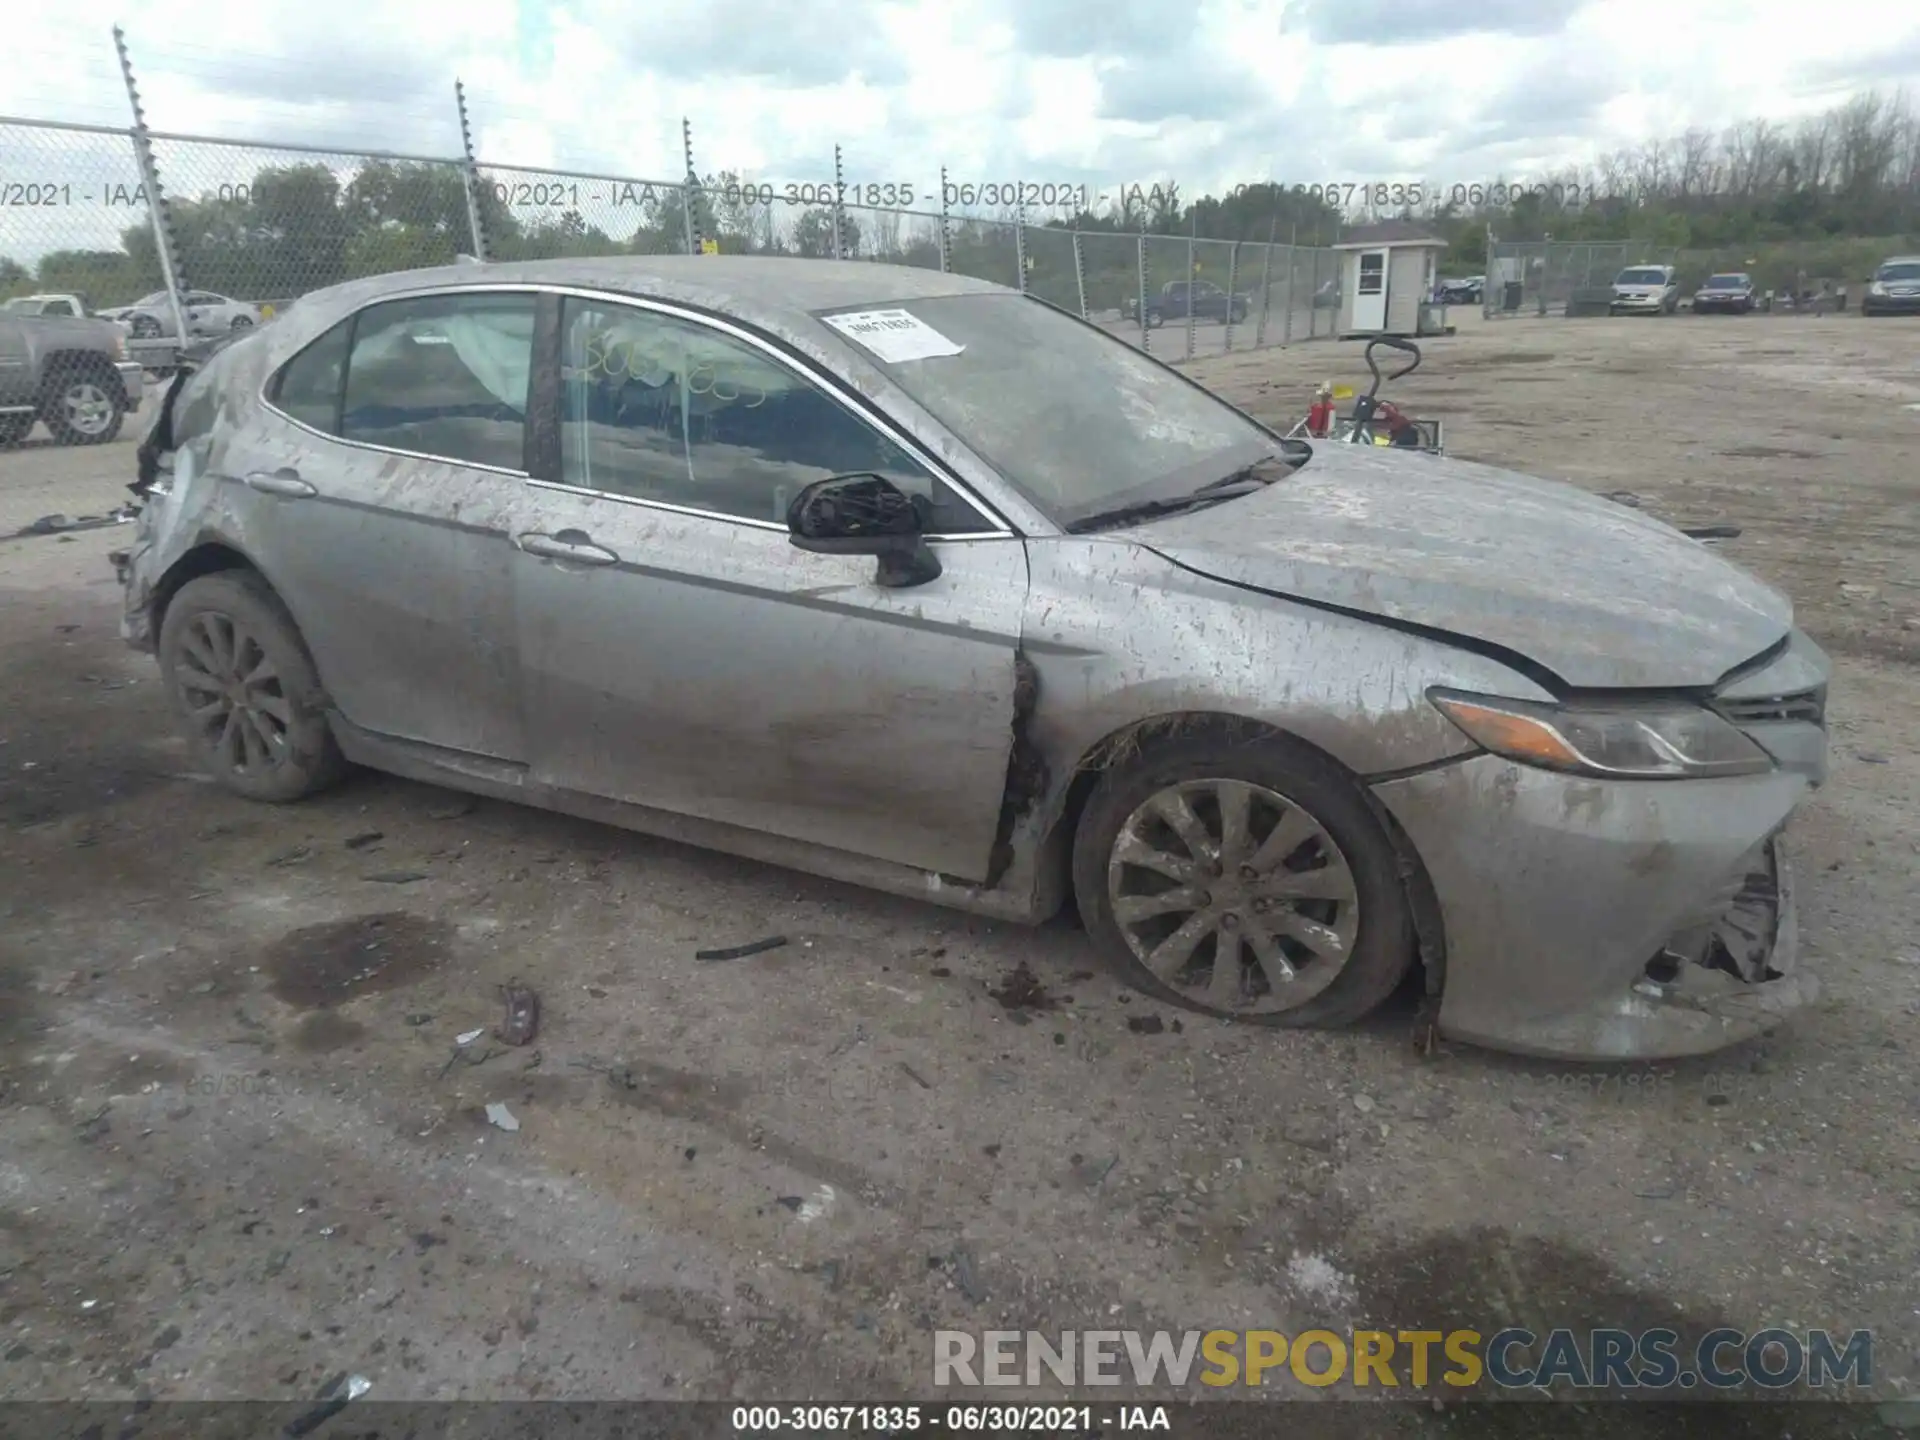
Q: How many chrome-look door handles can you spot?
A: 2